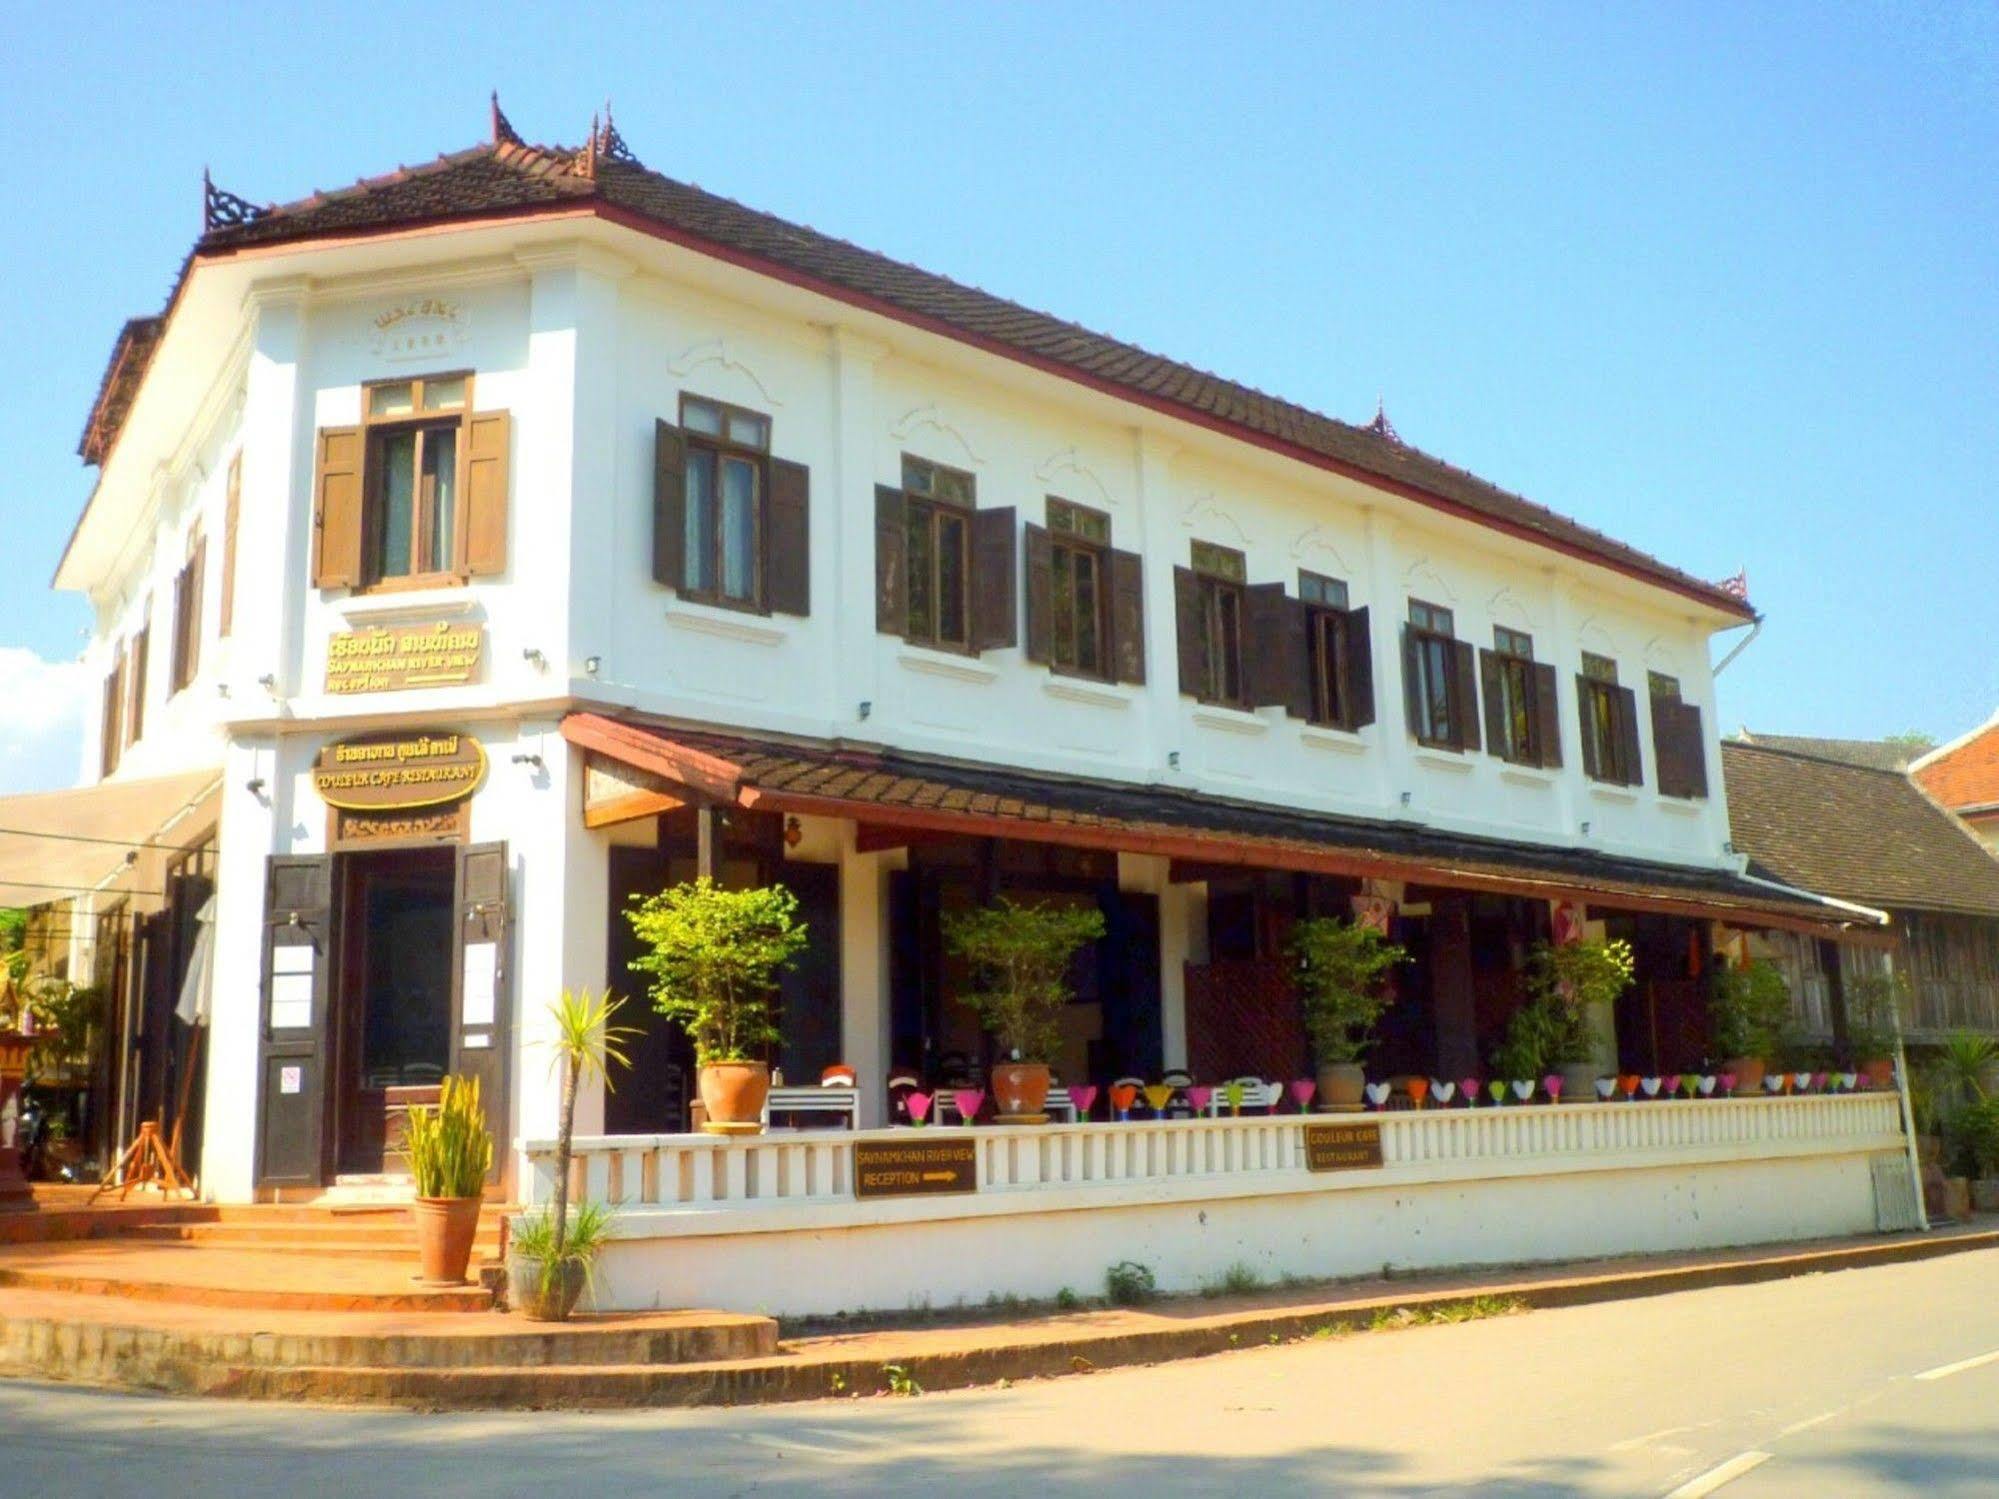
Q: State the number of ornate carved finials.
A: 6